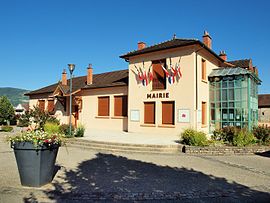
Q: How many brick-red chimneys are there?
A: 5